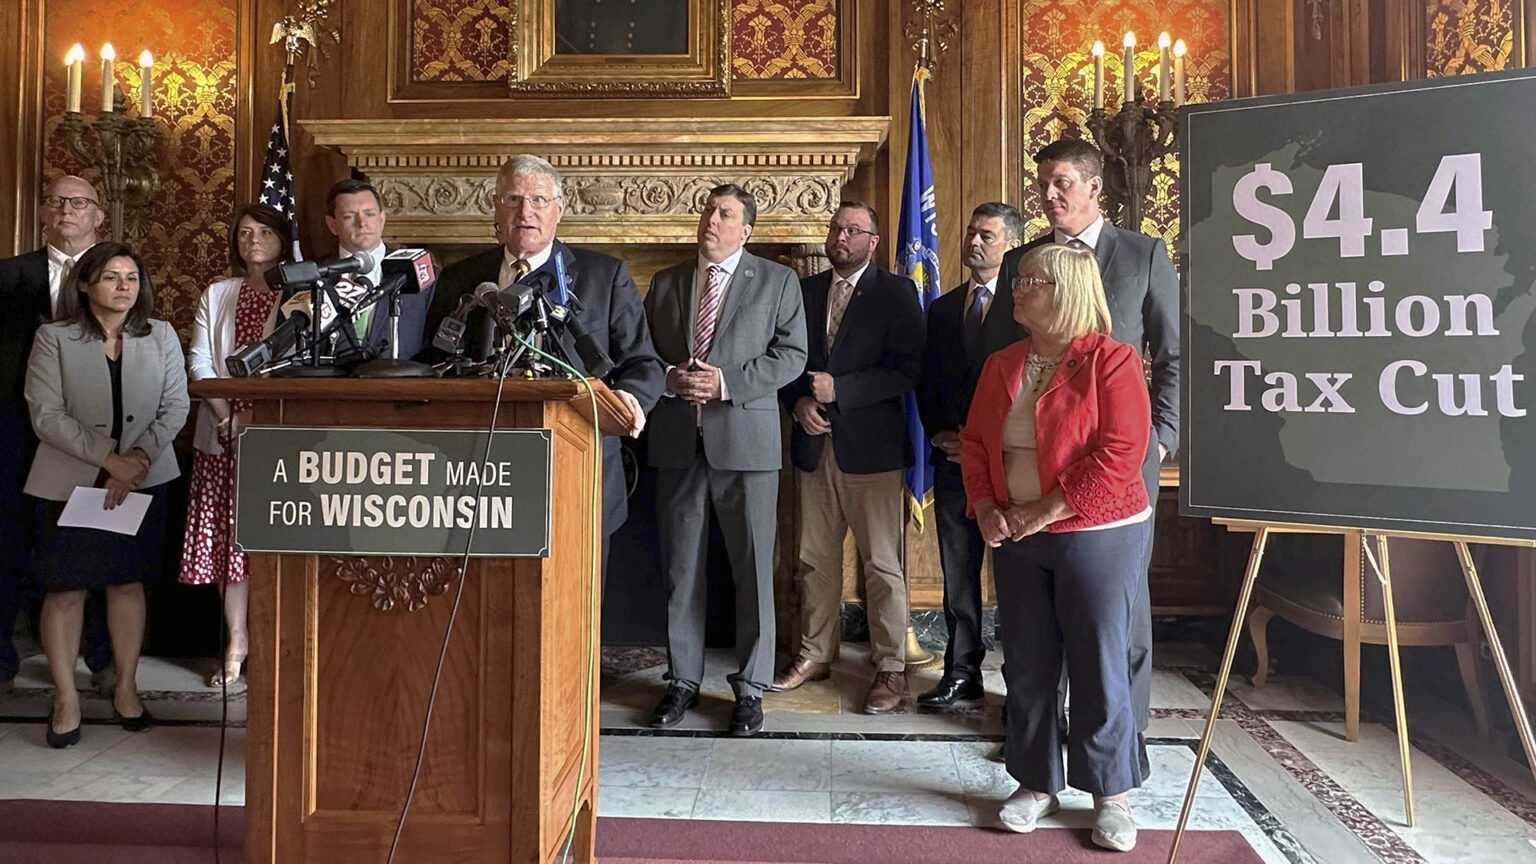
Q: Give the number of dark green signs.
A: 2